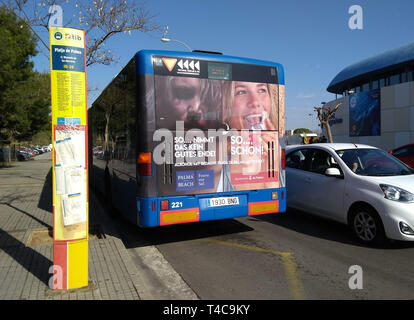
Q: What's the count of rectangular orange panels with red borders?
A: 2